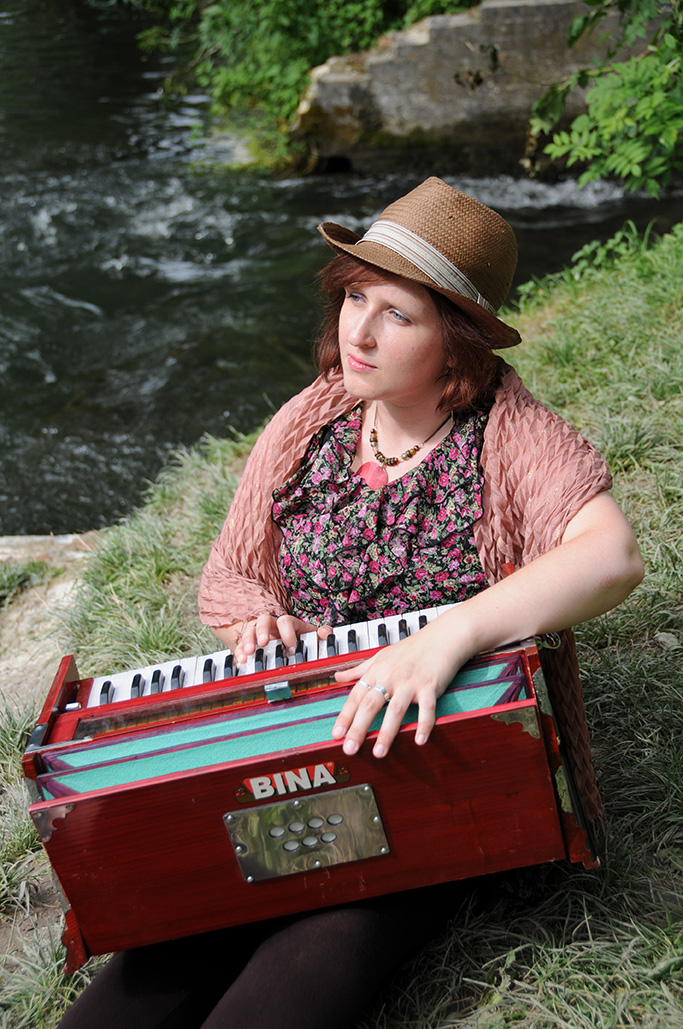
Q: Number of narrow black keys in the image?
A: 14